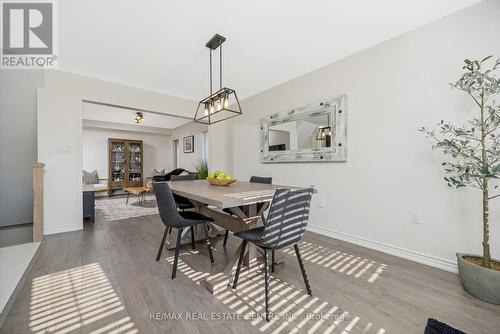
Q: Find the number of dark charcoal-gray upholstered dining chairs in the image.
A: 4